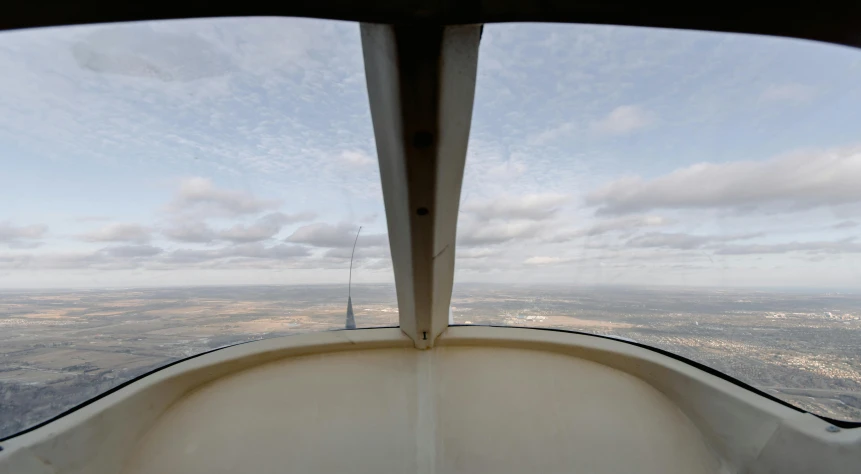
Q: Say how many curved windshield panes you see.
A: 2